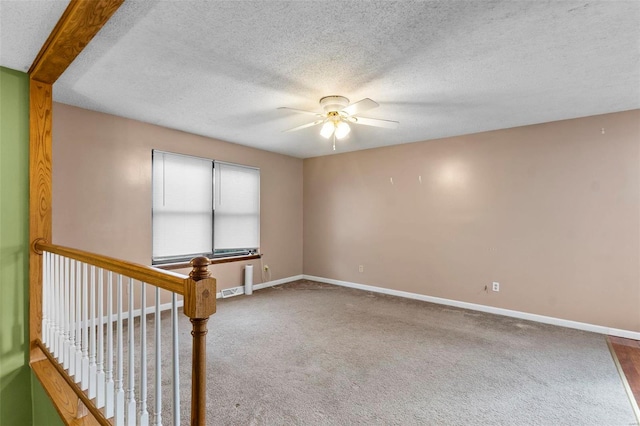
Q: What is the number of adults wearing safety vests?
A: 0